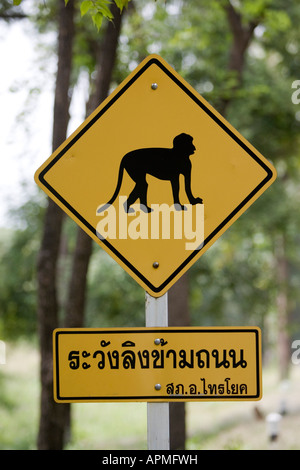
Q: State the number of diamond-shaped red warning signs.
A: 0